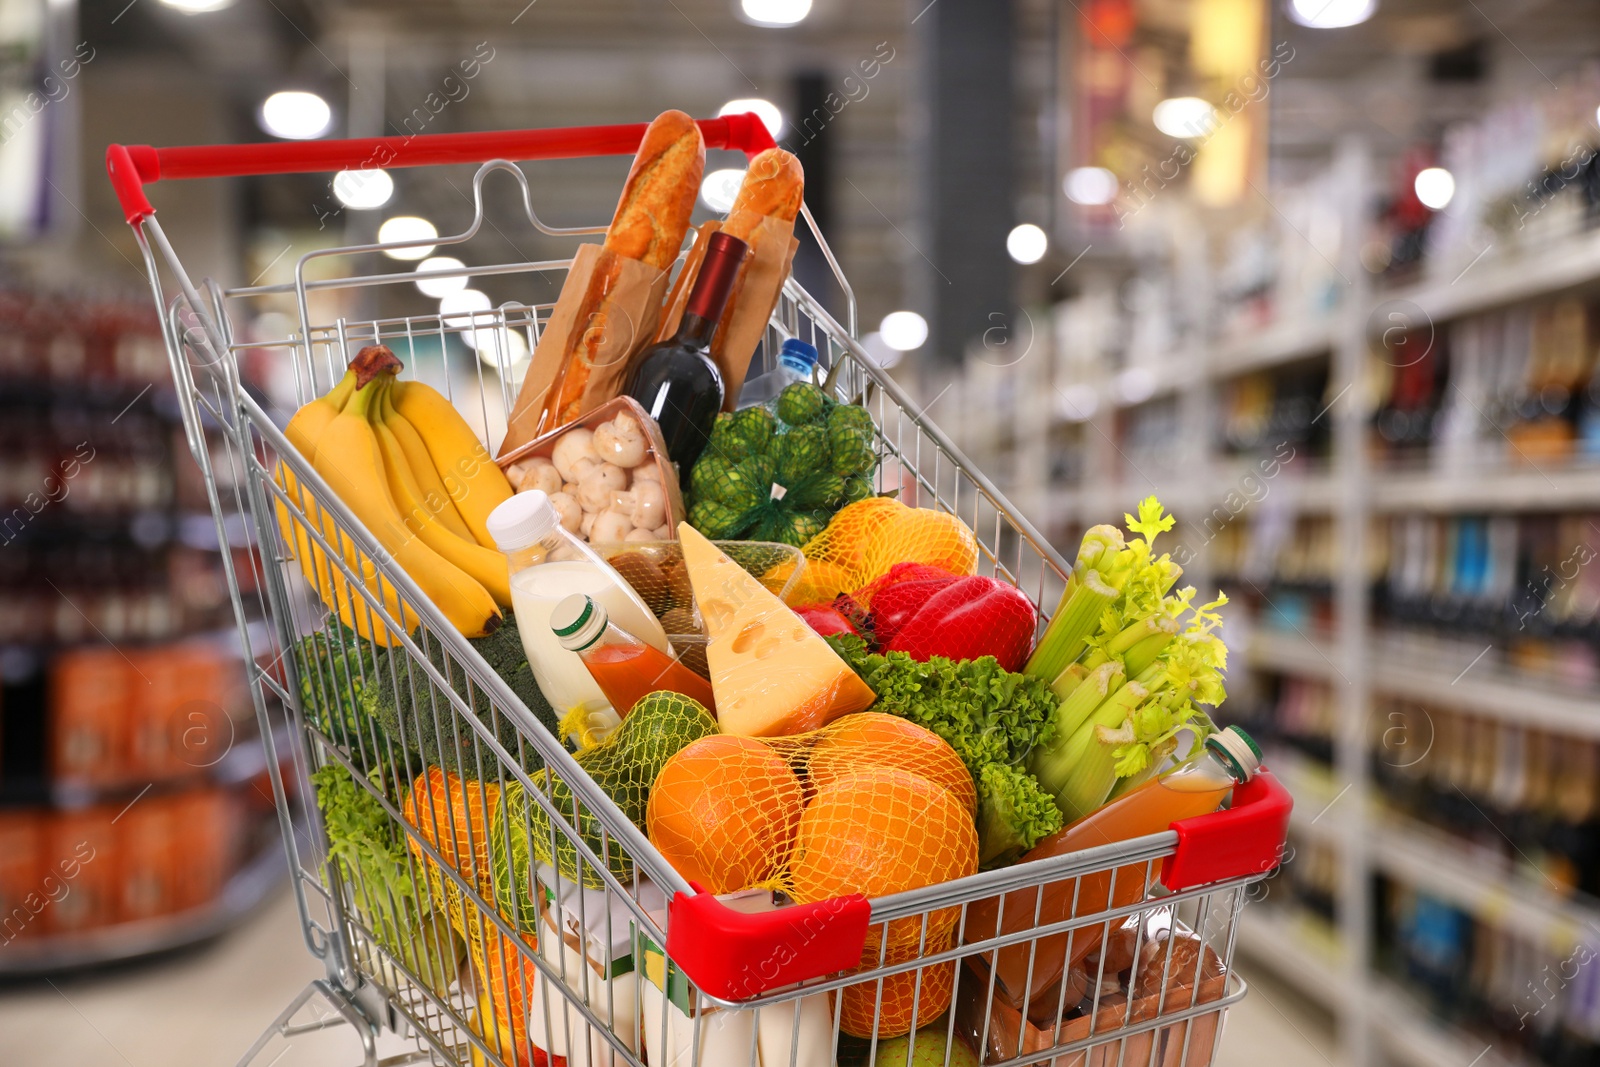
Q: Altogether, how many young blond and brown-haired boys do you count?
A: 0